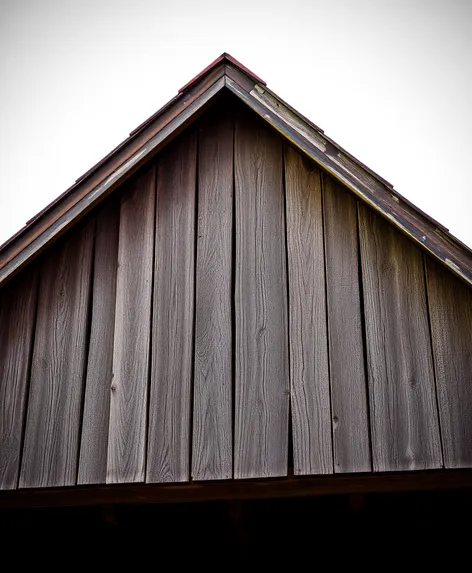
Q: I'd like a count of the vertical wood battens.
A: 11